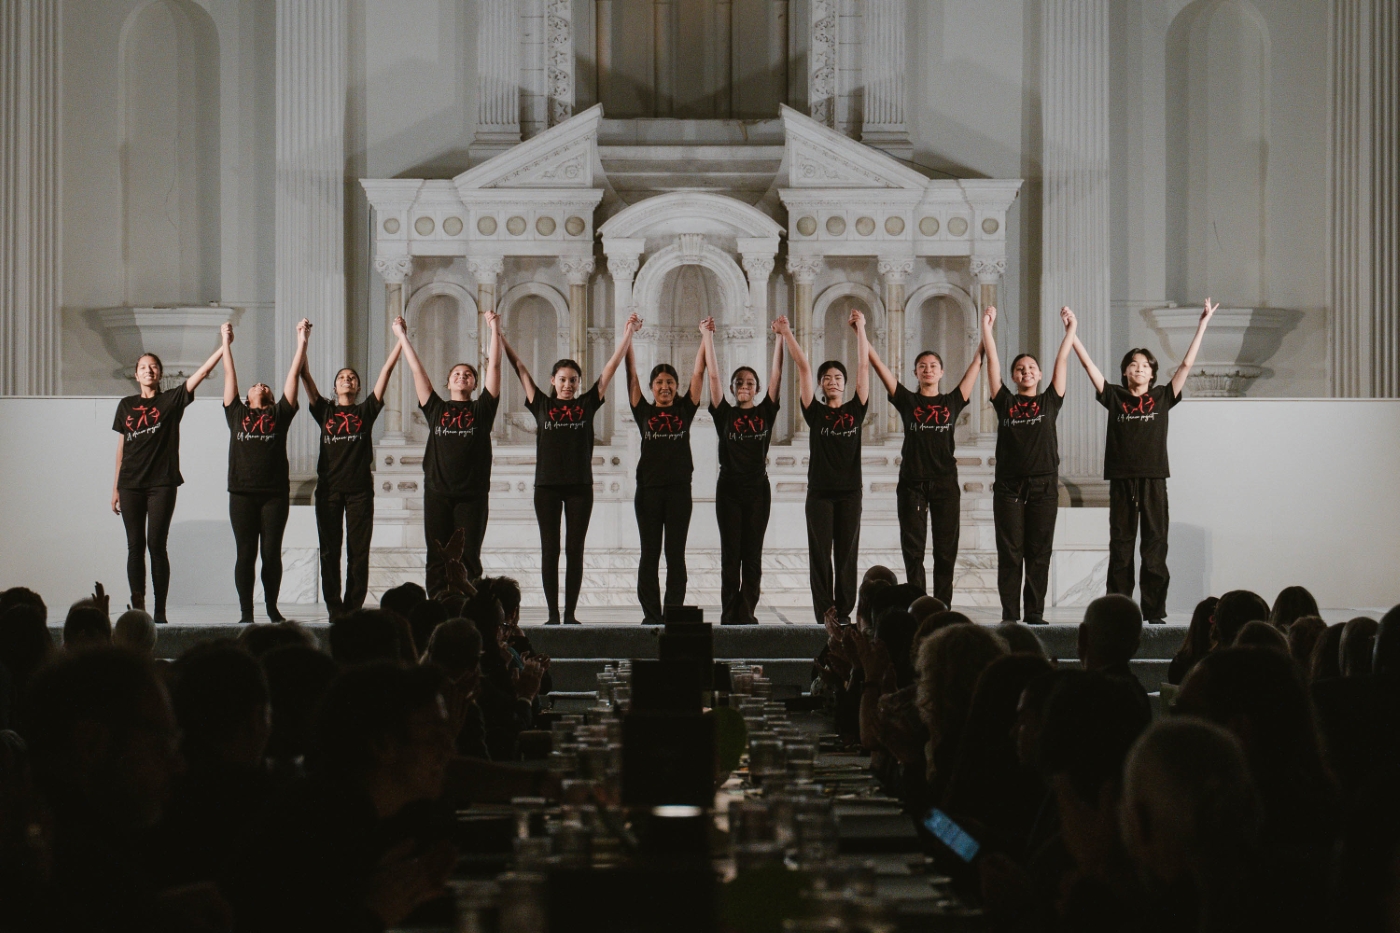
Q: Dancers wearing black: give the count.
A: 11